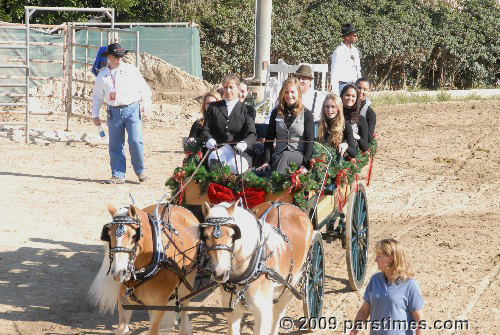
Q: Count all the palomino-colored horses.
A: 2